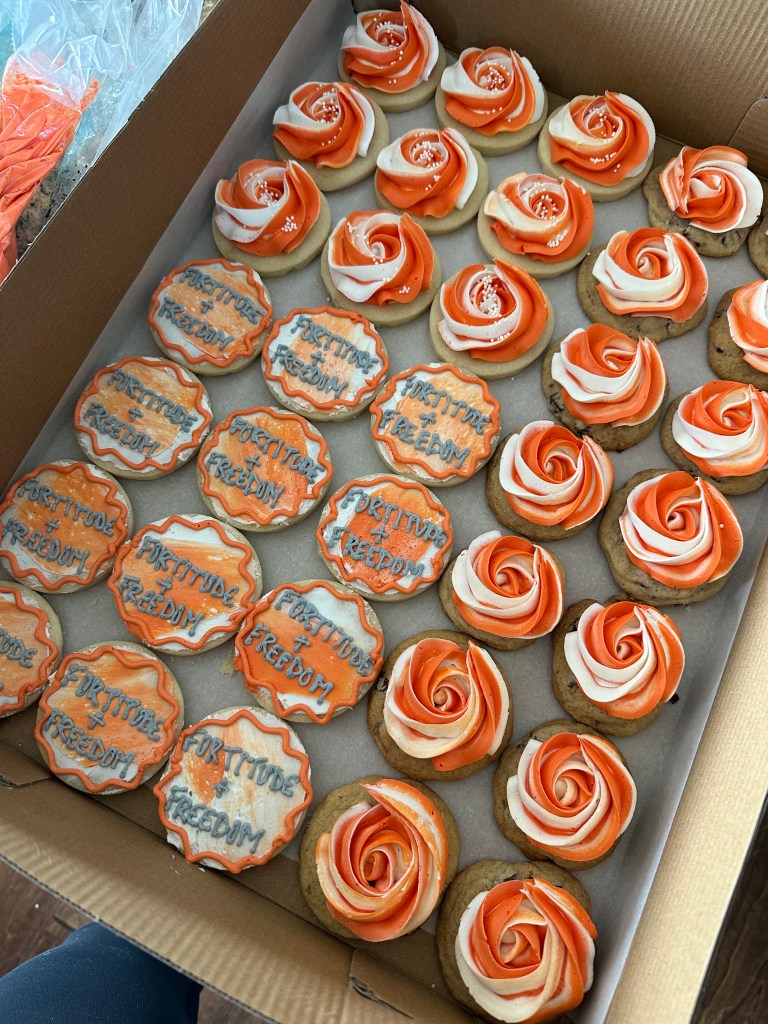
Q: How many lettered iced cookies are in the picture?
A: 12